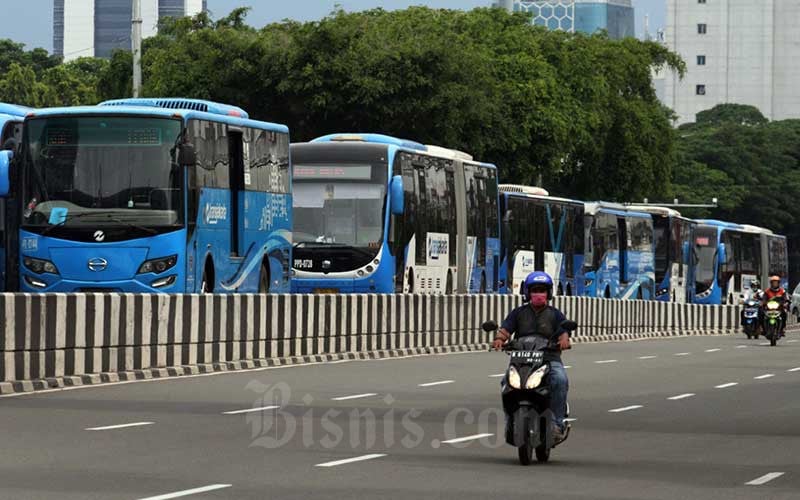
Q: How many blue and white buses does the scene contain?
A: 7